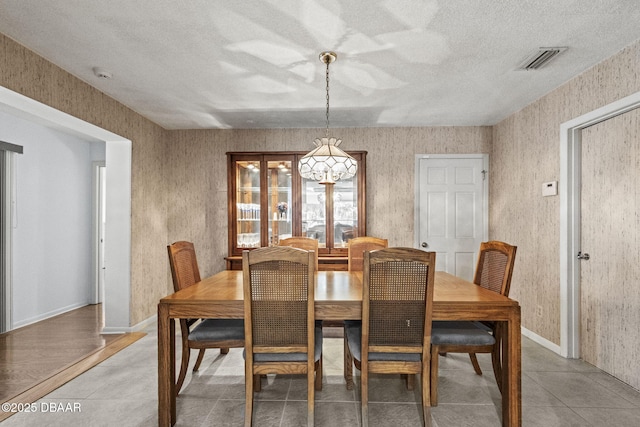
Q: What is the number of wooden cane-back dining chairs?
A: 6